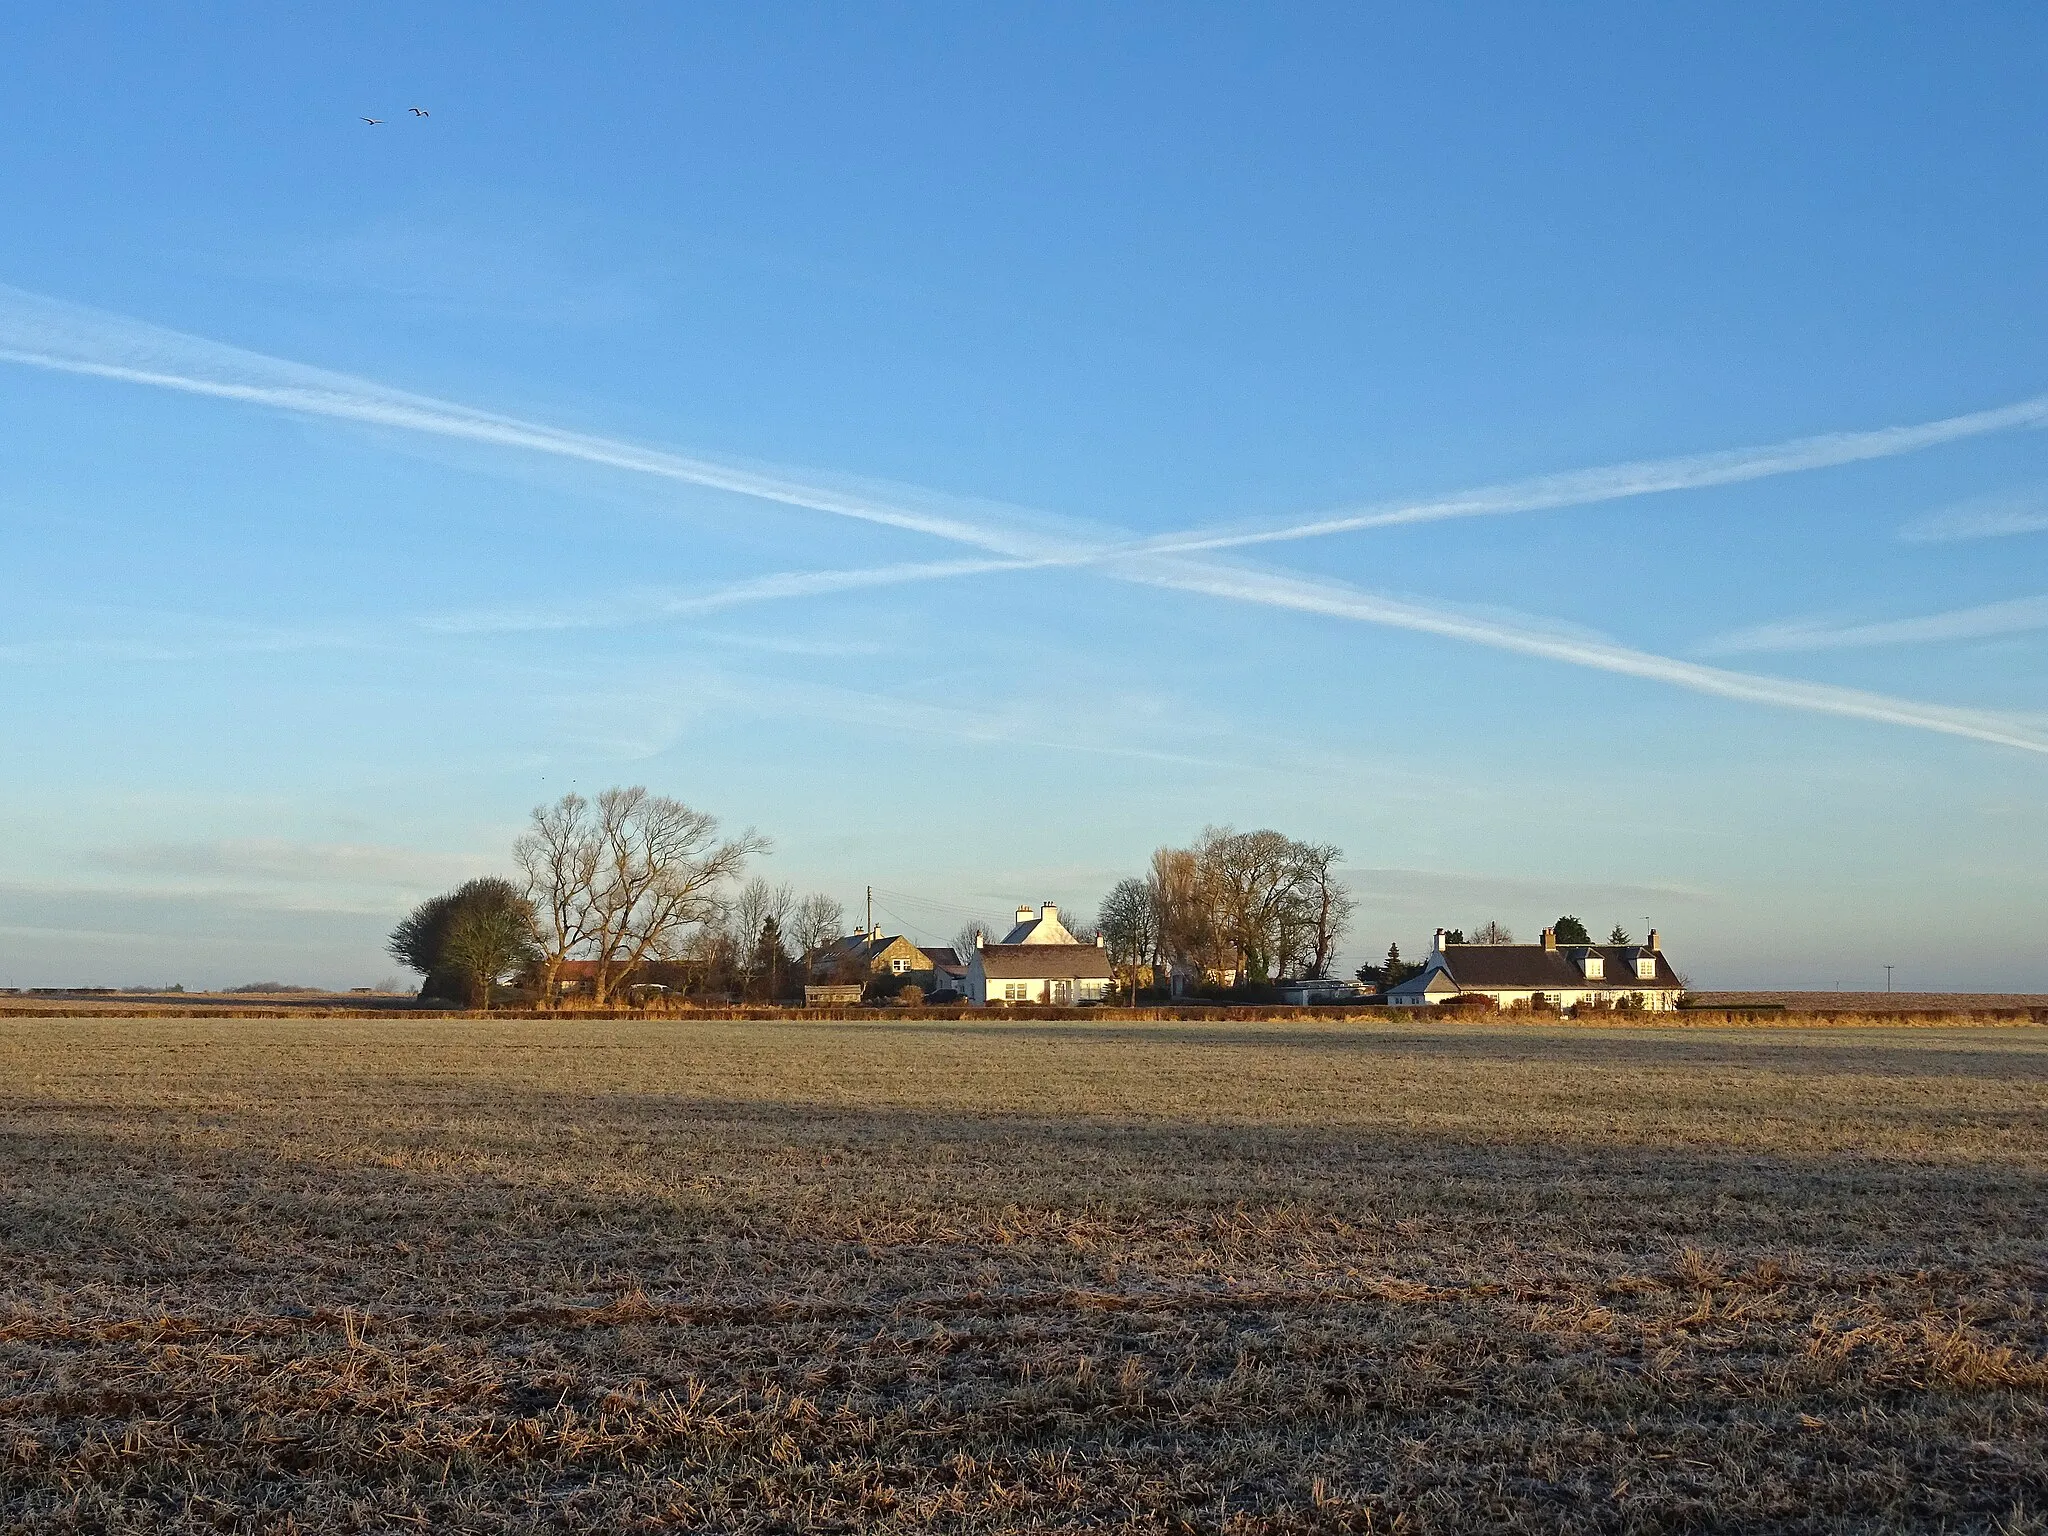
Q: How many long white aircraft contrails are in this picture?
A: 2